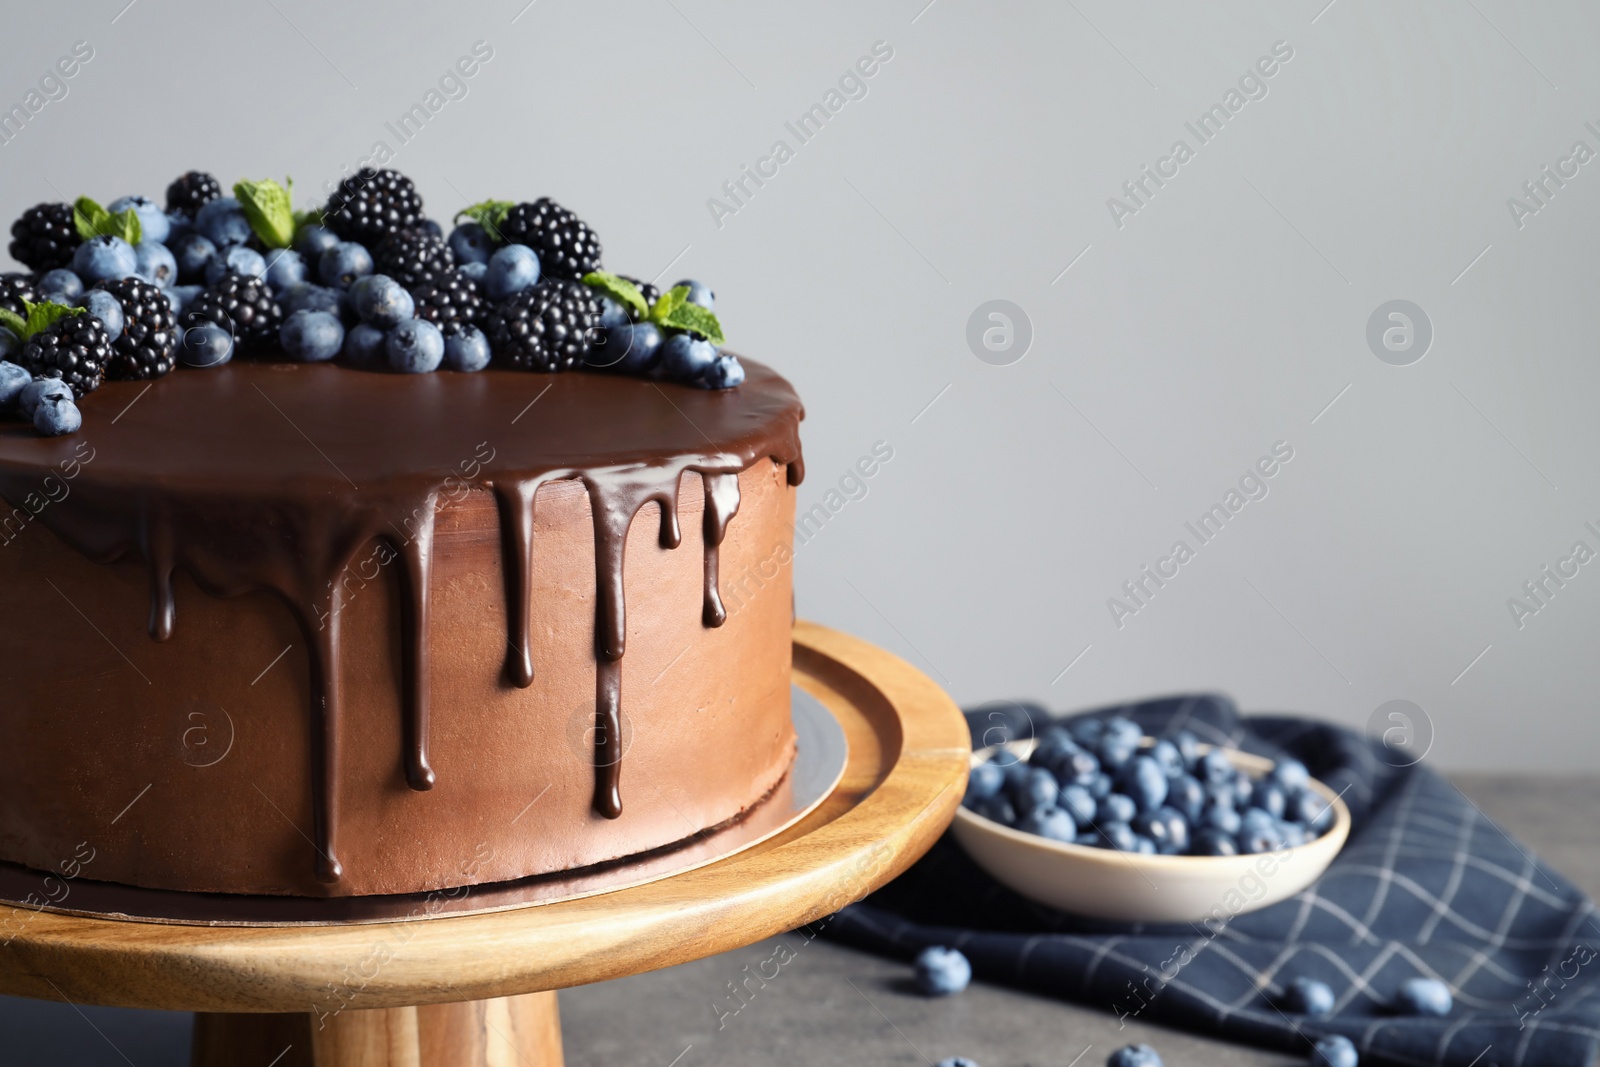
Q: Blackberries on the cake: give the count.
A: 12